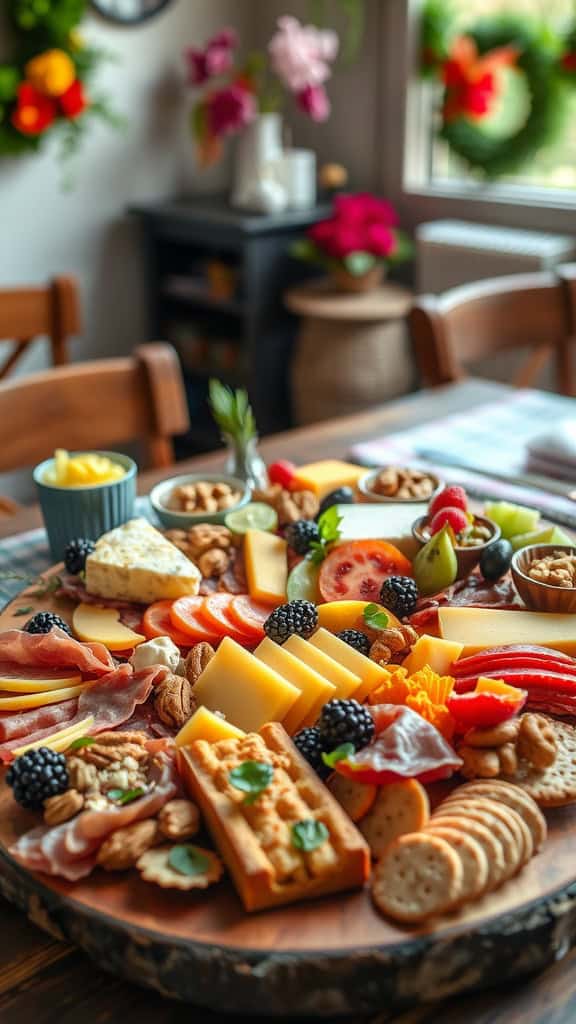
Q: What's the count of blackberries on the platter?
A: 9